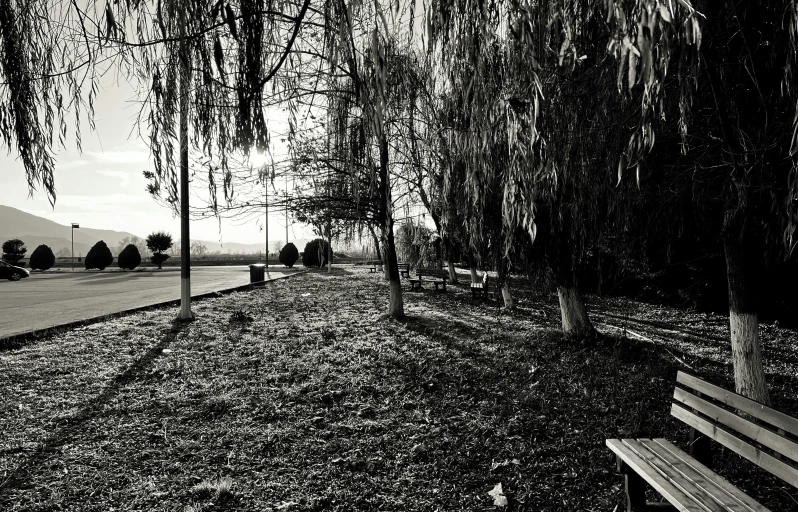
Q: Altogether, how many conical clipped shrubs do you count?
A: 5